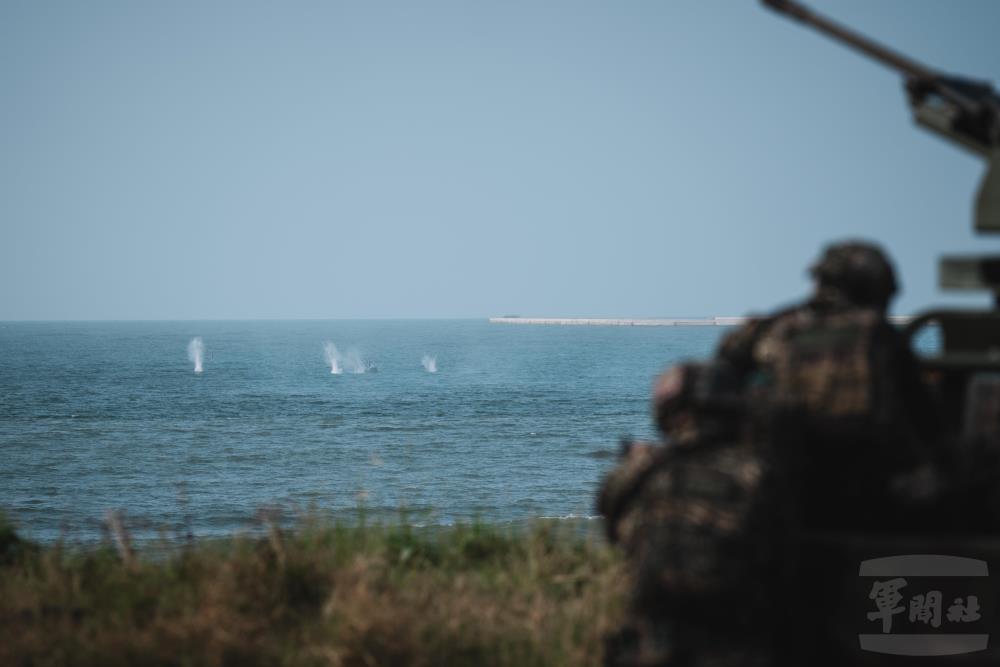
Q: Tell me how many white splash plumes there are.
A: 4